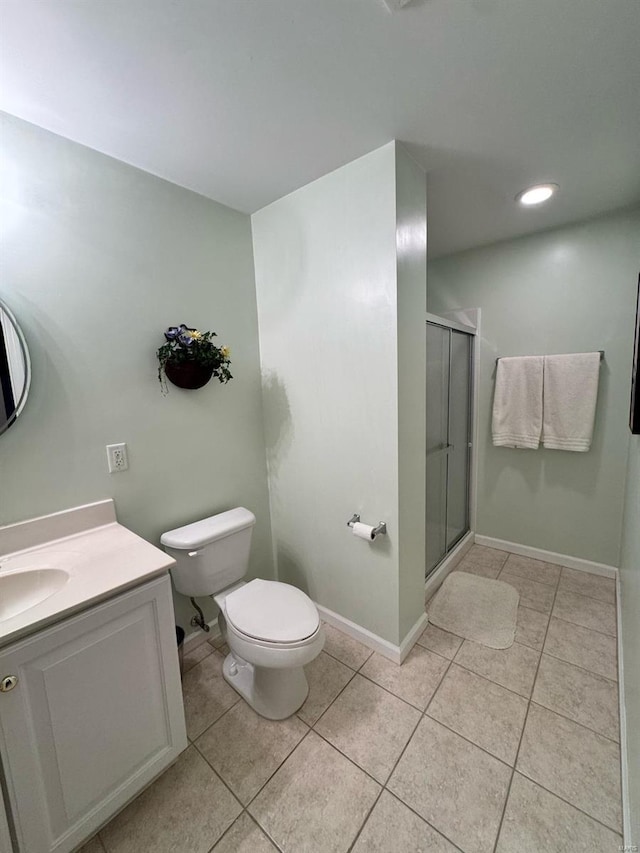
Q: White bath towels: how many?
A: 2